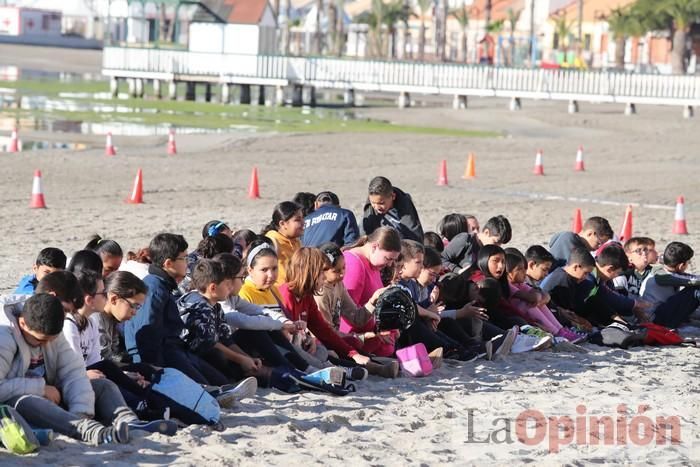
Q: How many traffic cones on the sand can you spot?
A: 13